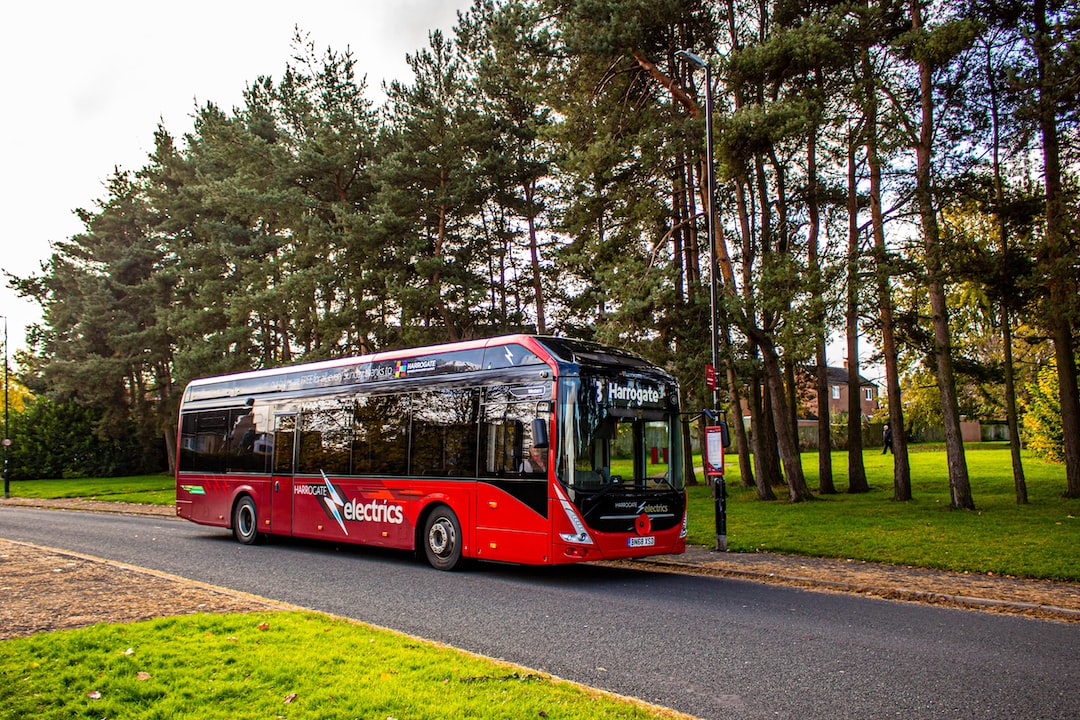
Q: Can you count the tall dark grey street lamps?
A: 2